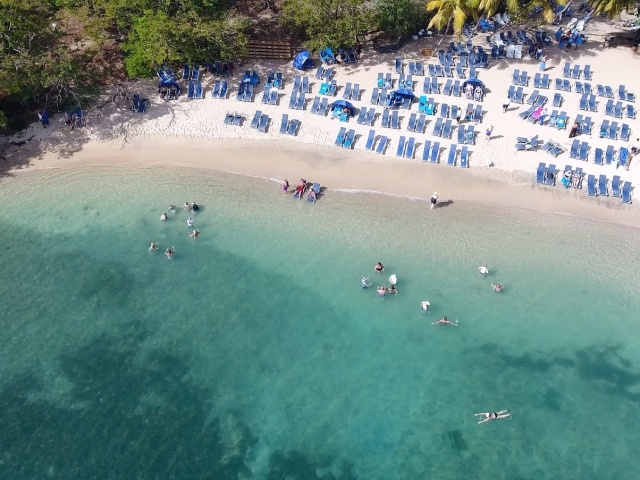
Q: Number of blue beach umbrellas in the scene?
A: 5